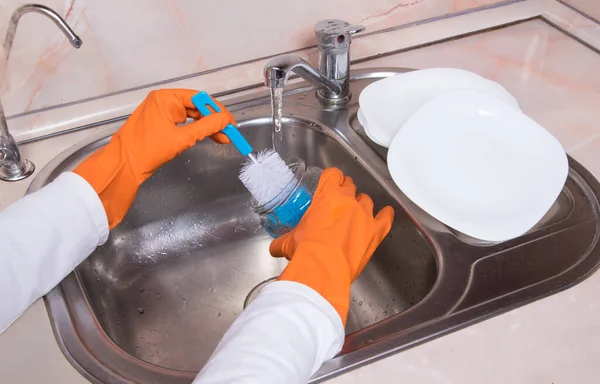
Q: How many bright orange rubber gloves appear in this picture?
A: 2